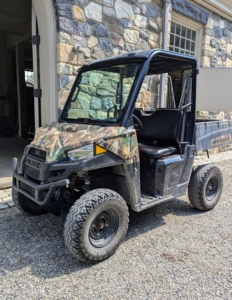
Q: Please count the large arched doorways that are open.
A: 1